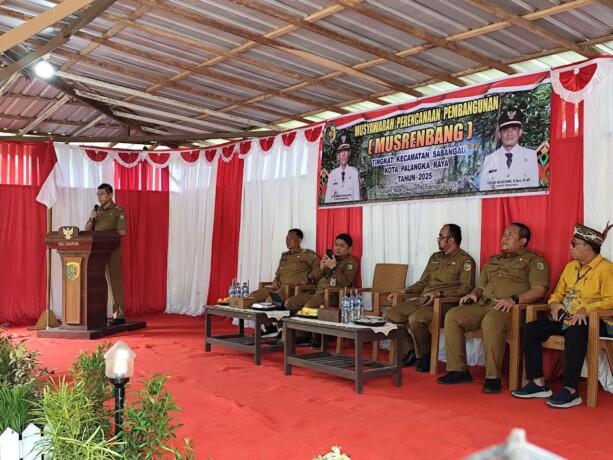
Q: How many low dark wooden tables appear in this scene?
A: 2